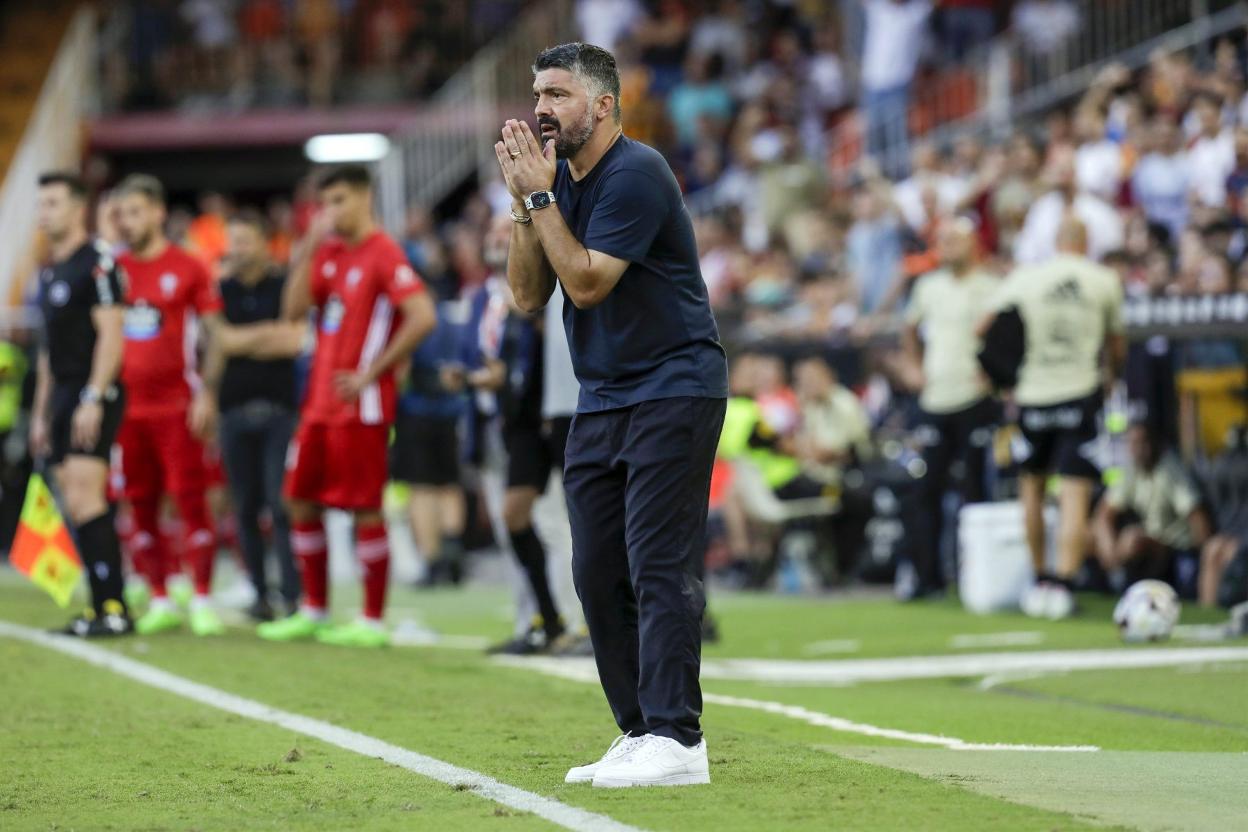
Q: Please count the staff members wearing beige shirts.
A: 4